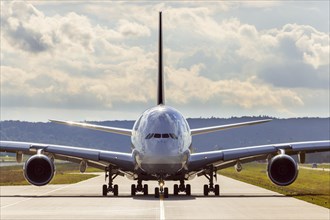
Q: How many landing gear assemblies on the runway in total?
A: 5